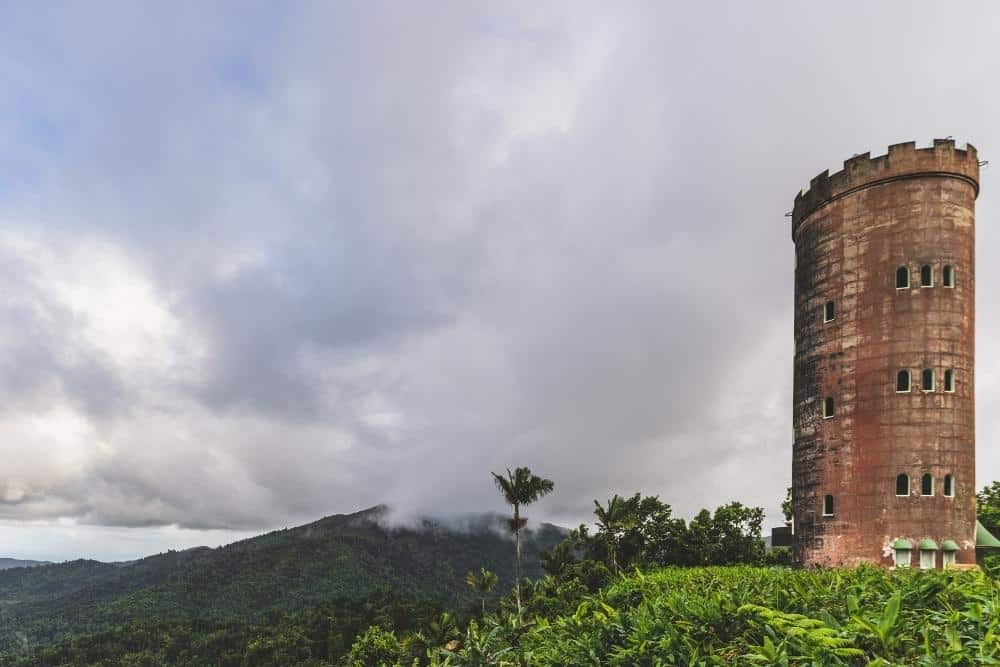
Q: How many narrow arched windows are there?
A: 12